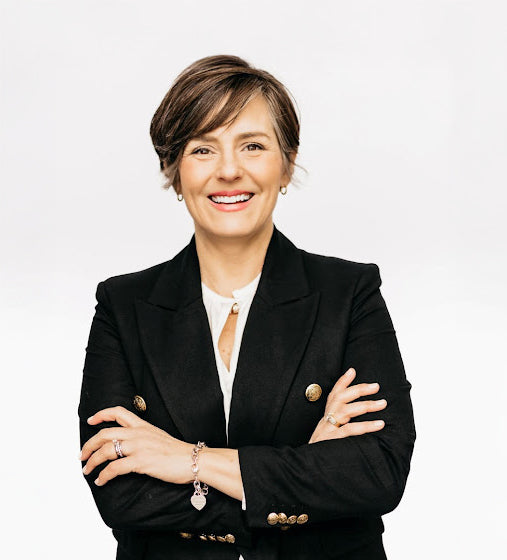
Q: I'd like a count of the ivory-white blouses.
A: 1